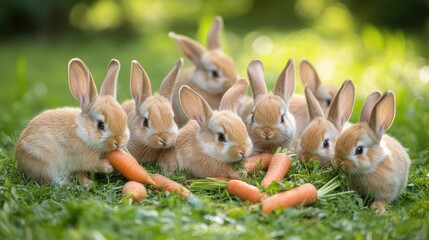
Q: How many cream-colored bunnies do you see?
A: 8